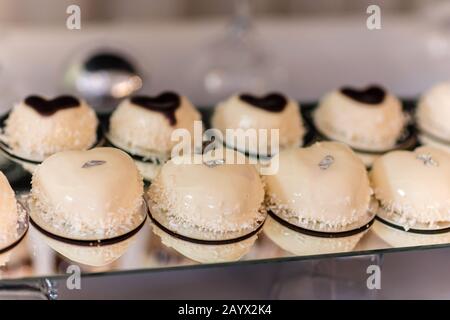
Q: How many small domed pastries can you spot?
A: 10